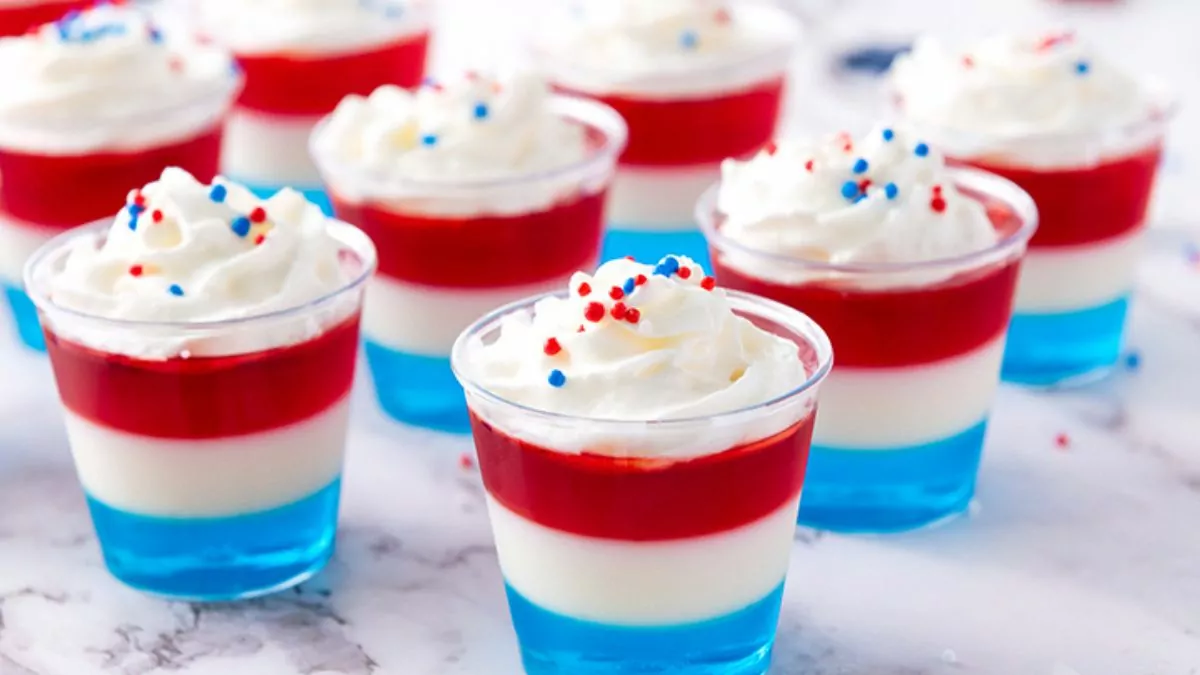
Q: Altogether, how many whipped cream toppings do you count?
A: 8